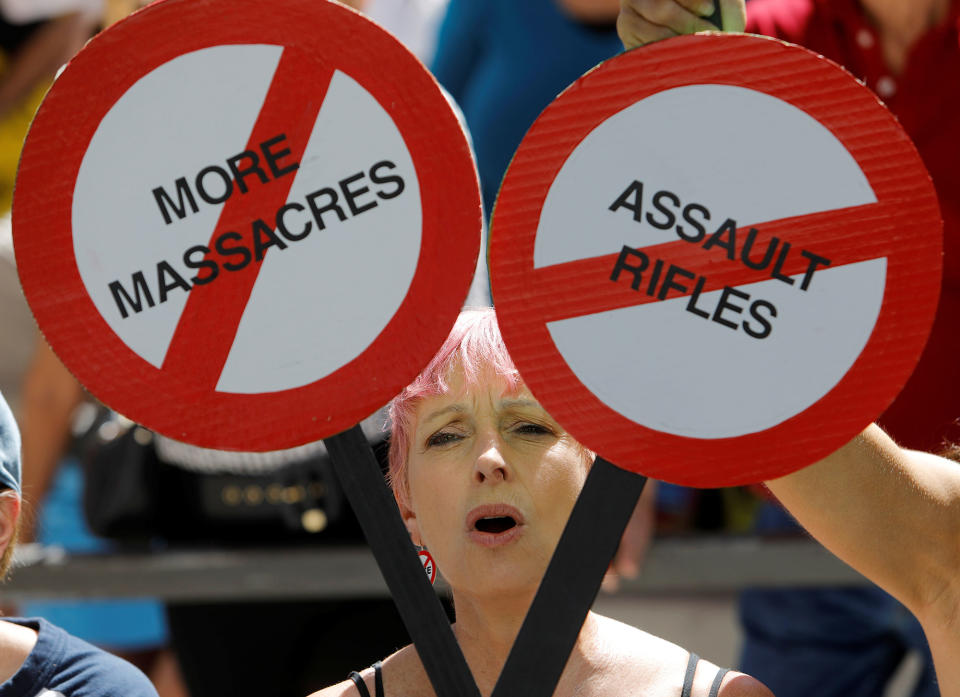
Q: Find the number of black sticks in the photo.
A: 2